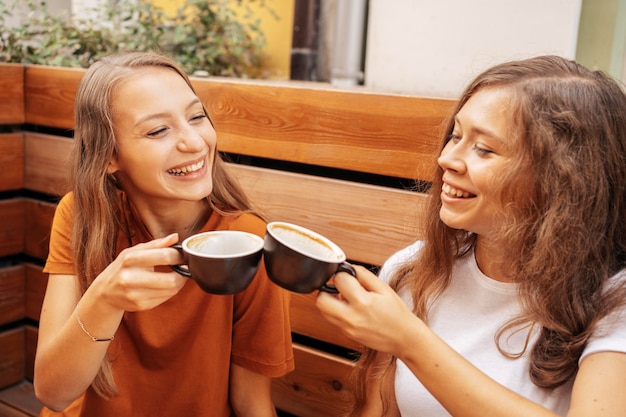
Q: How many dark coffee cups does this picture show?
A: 2